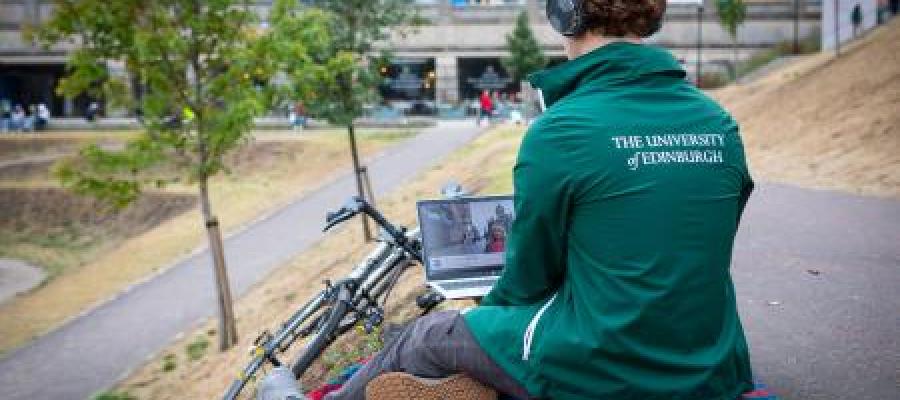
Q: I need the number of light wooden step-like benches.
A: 0